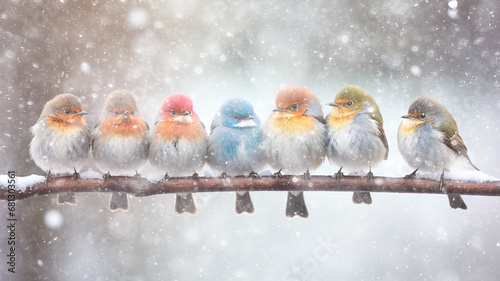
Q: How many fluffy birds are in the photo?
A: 7